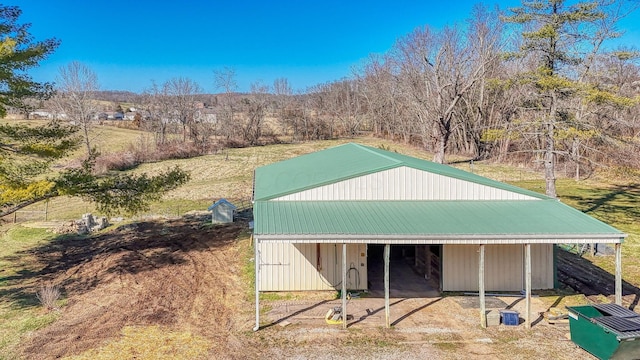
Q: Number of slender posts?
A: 6